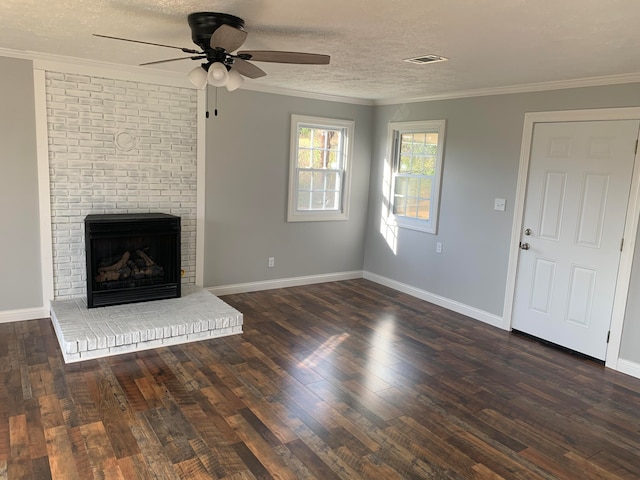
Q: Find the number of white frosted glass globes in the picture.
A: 3